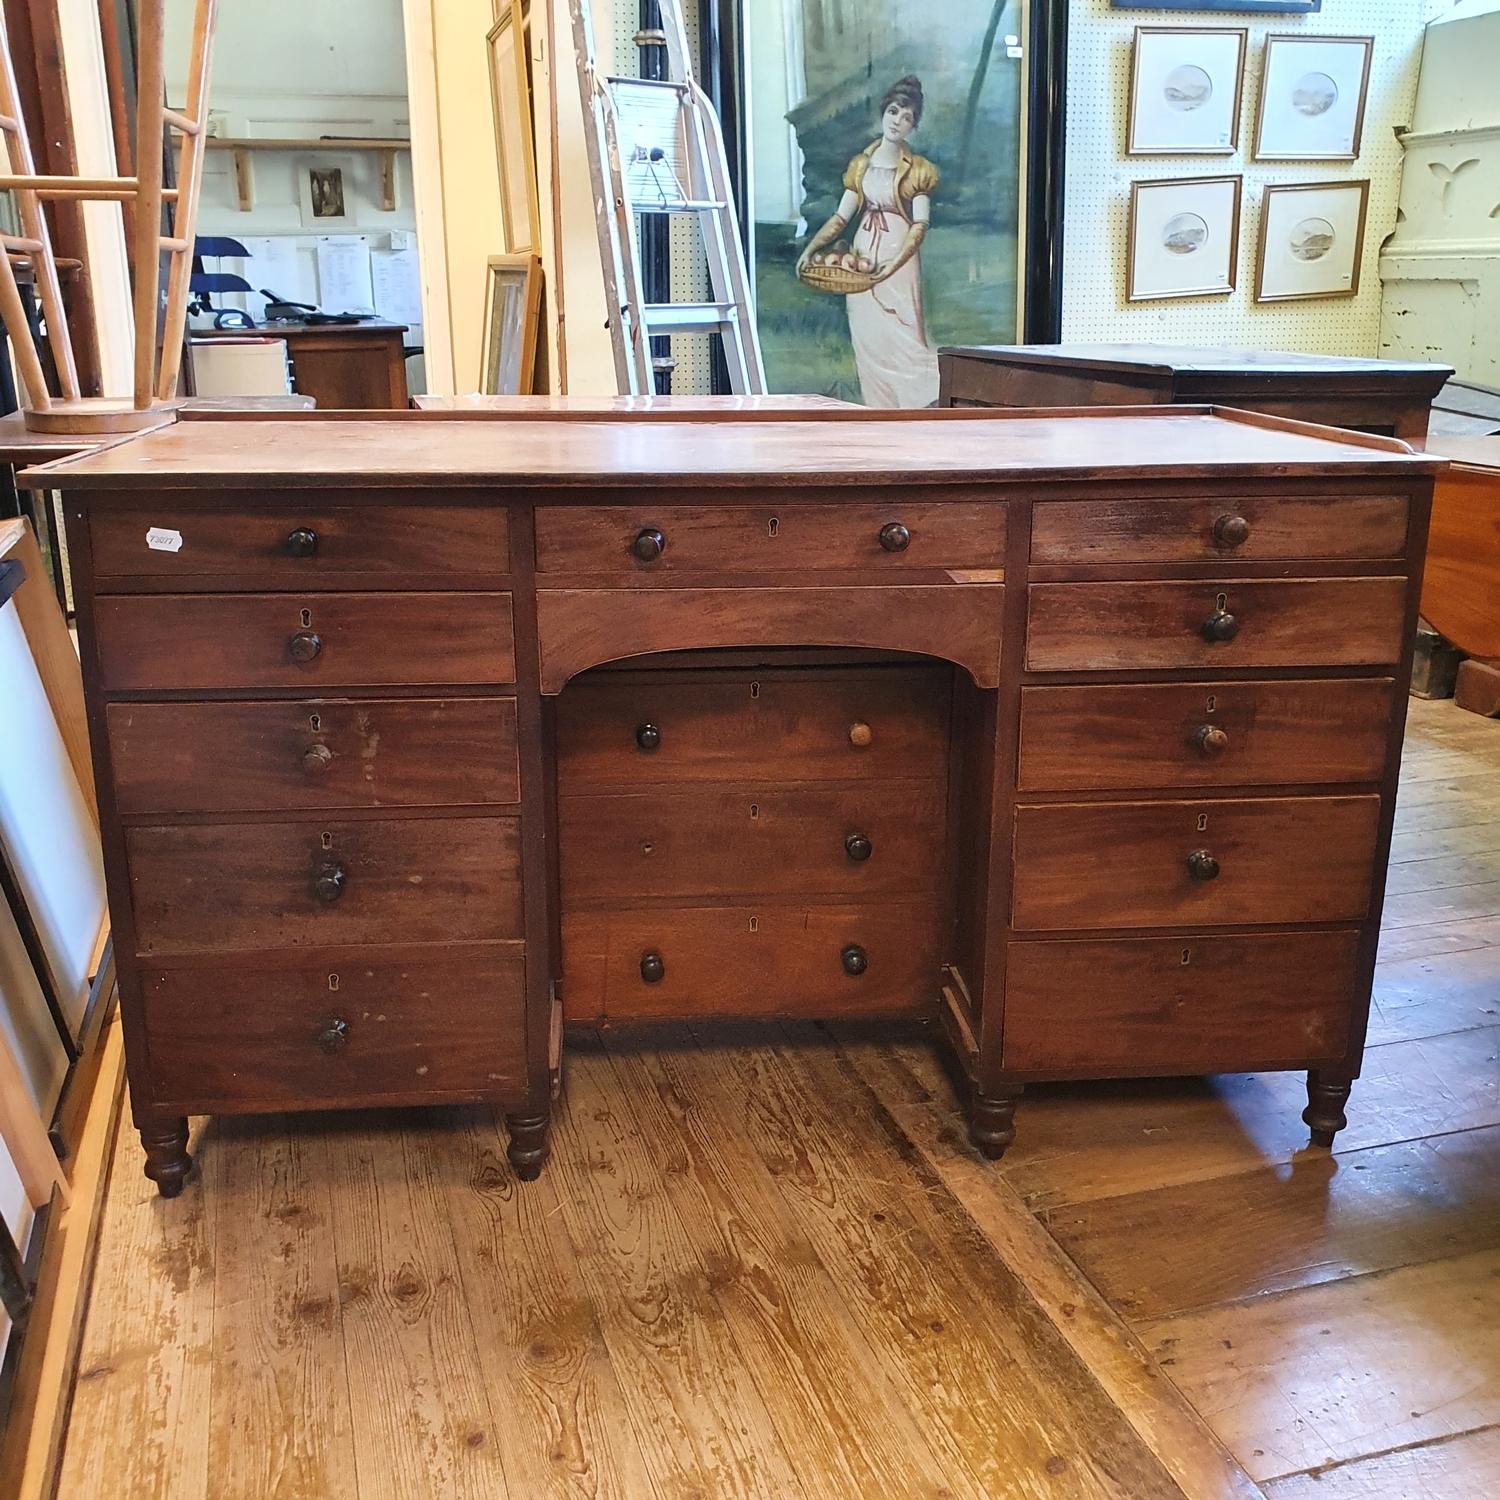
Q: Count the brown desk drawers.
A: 14